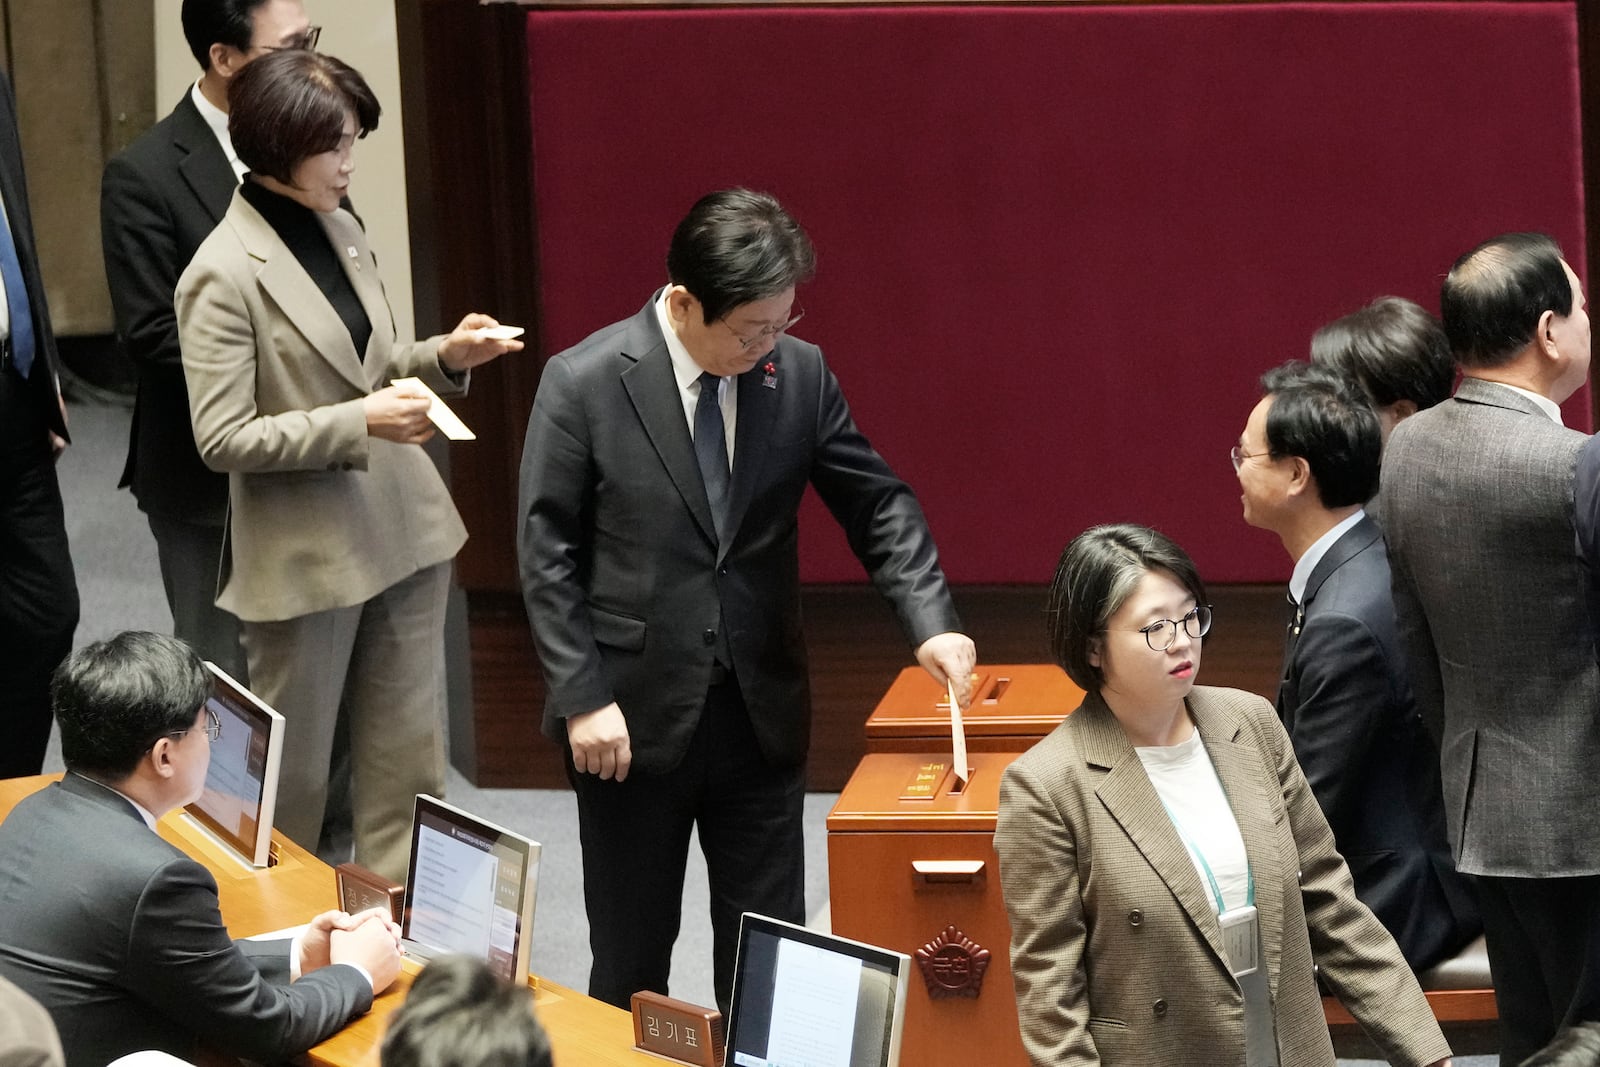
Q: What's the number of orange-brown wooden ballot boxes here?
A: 2